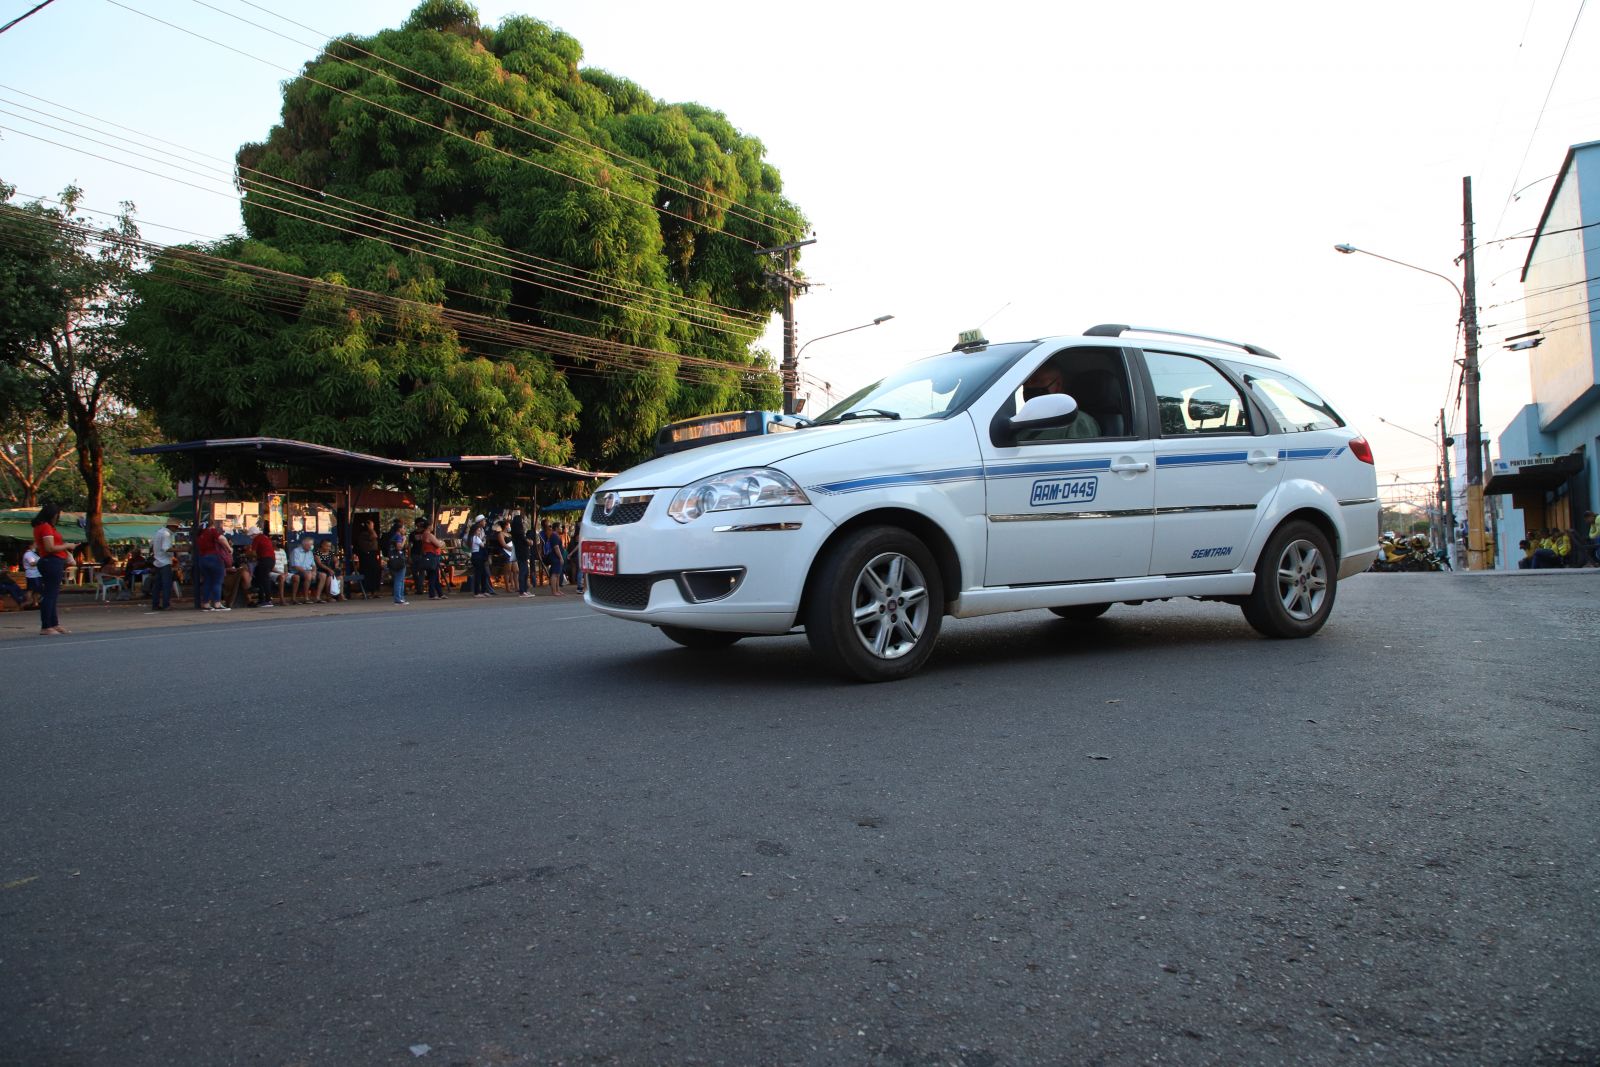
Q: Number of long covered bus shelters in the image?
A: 2